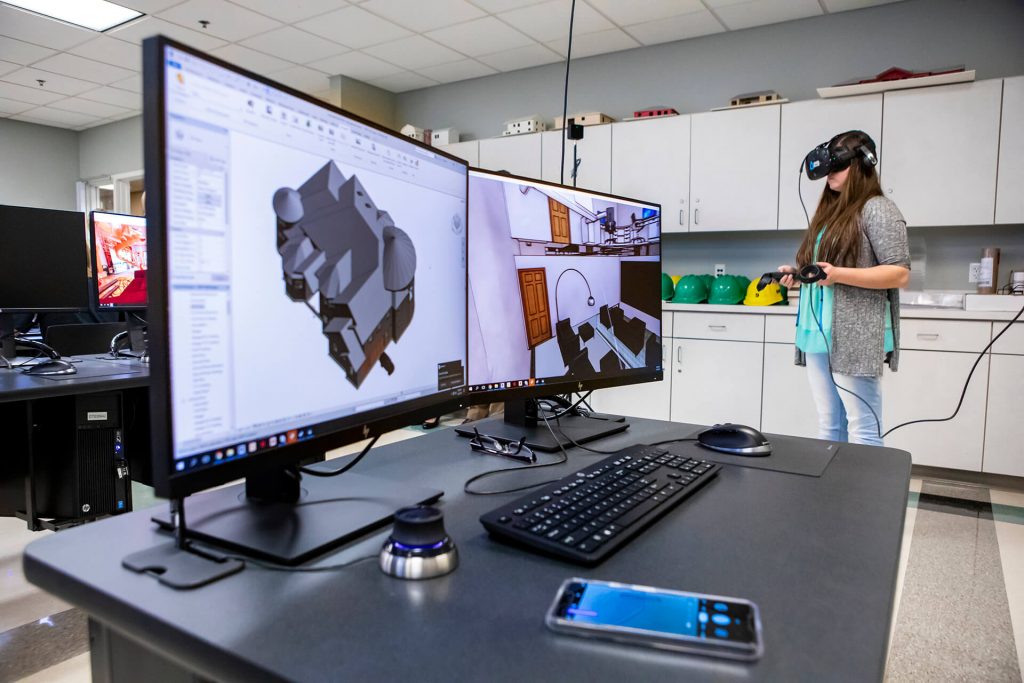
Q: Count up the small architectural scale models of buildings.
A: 7